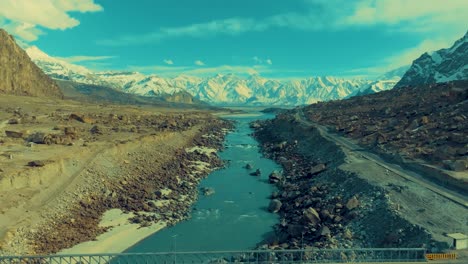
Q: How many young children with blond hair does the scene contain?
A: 0